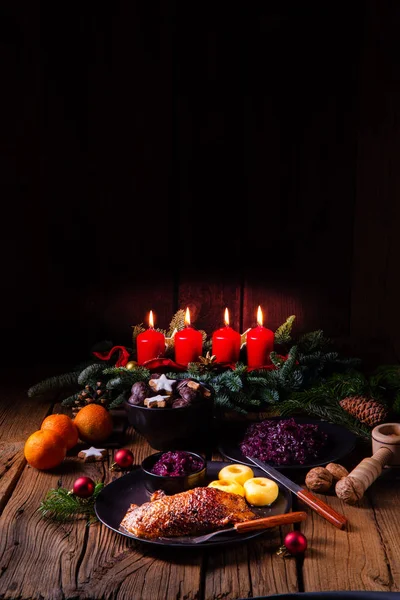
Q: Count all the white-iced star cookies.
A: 3